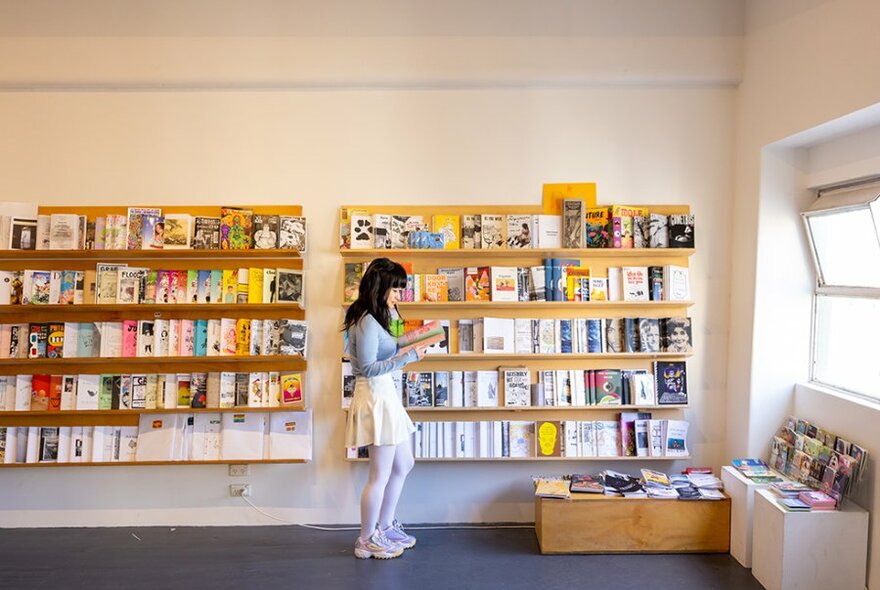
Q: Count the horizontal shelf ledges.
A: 10